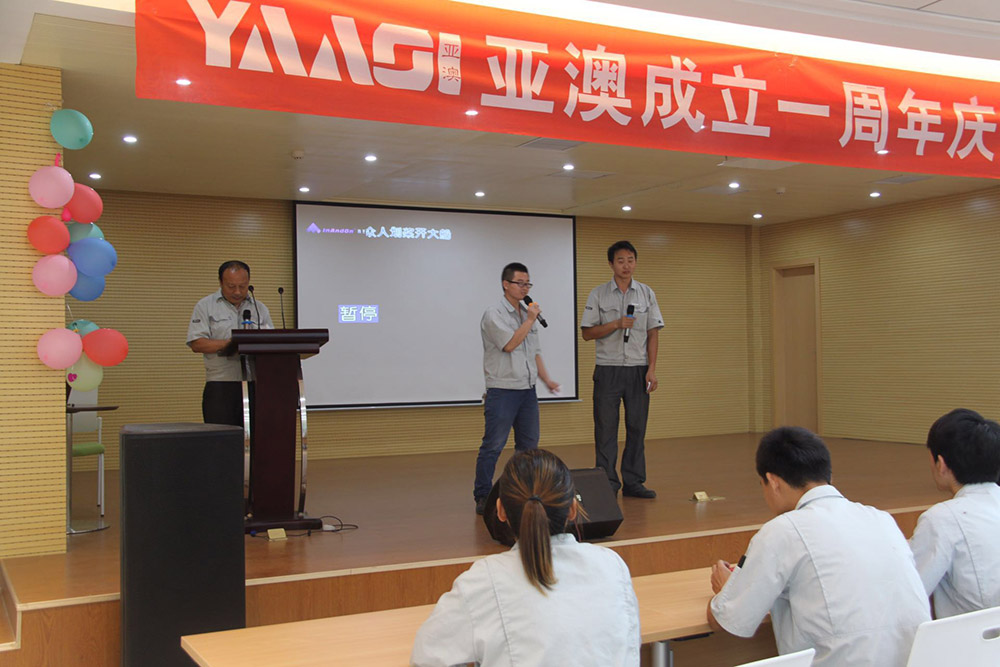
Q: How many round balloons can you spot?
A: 12